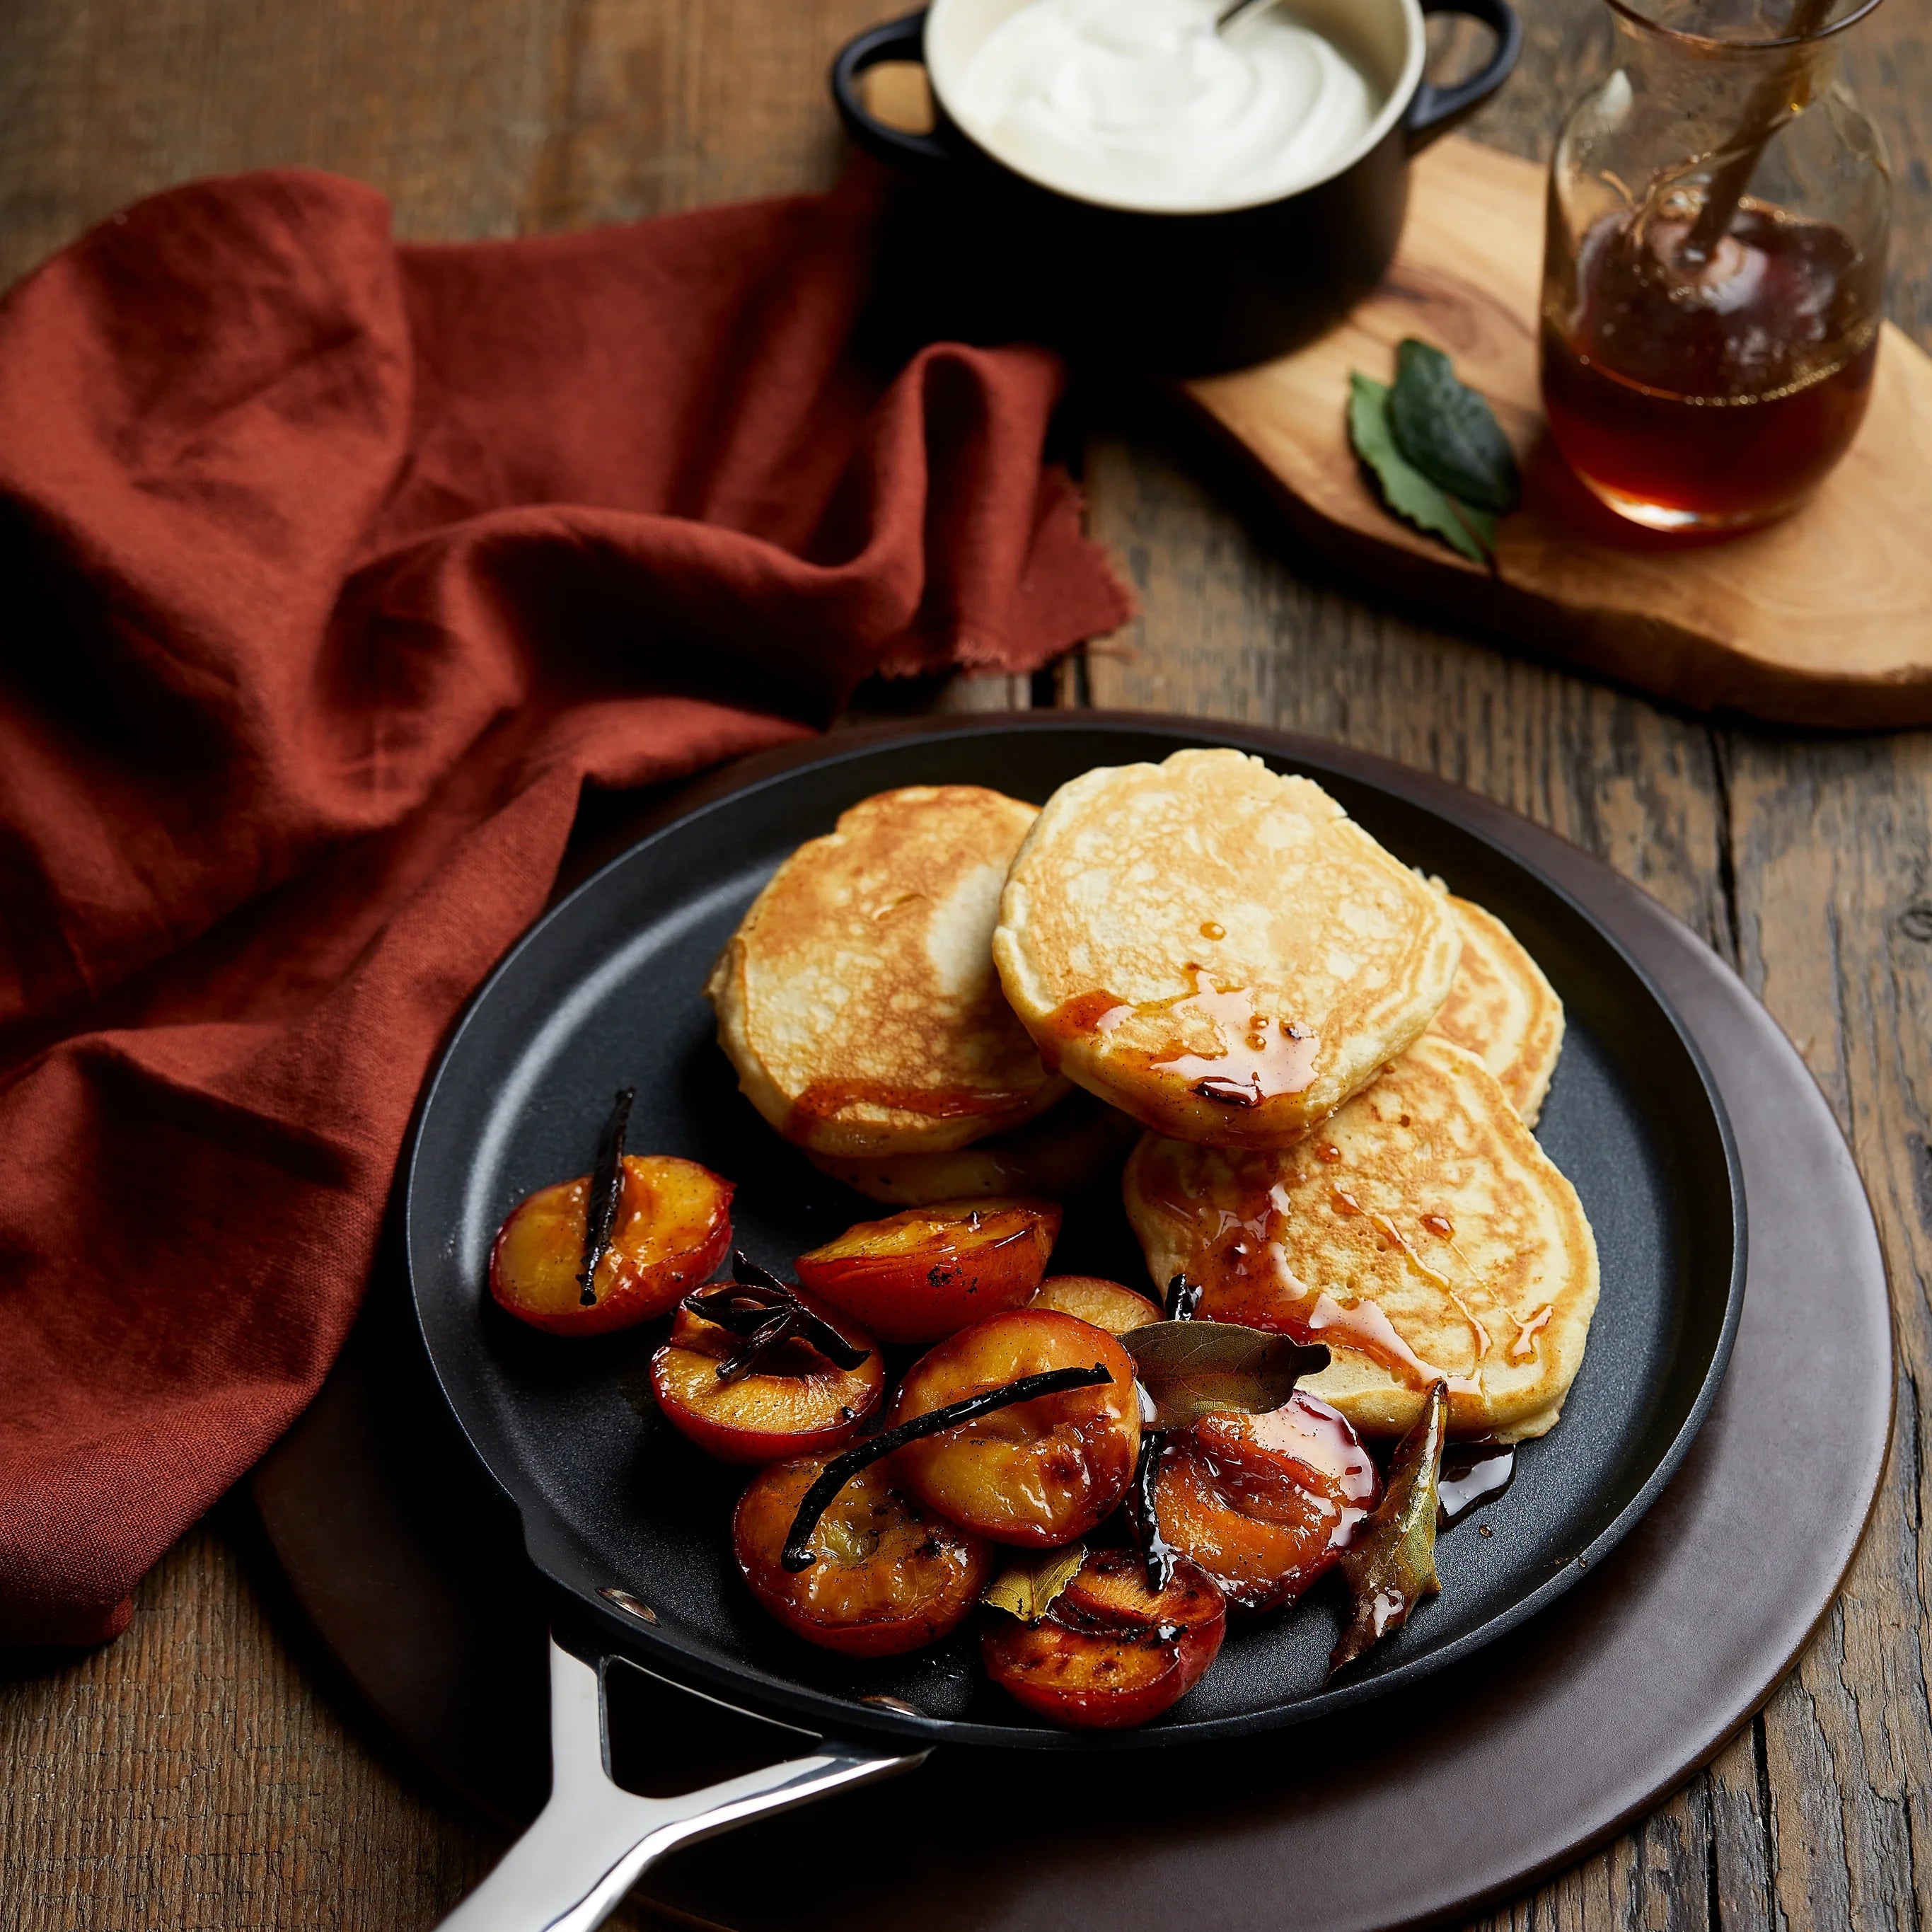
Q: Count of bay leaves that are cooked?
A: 3